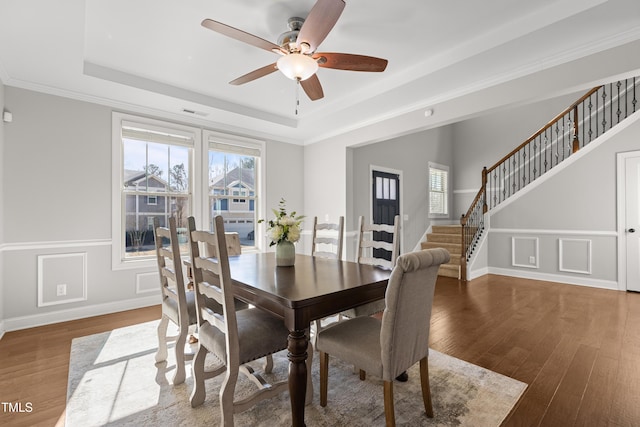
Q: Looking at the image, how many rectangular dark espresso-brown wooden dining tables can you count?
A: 1